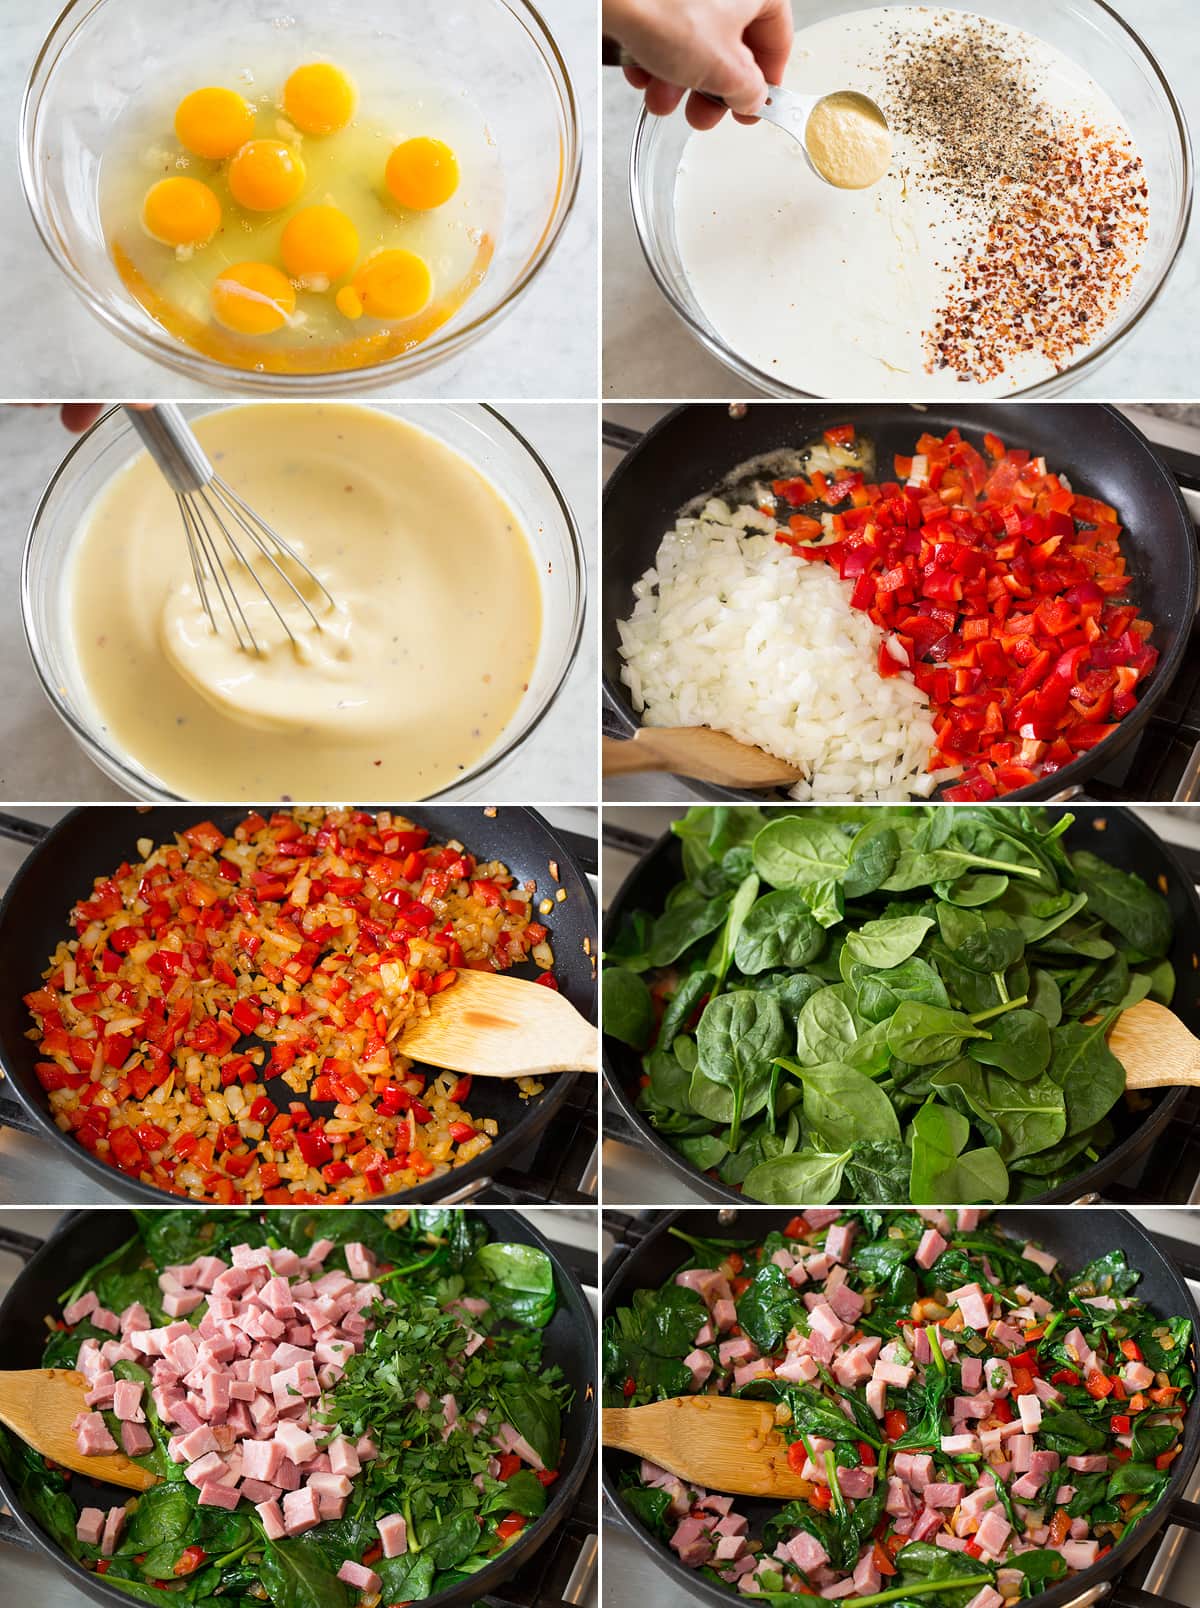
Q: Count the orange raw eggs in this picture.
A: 8